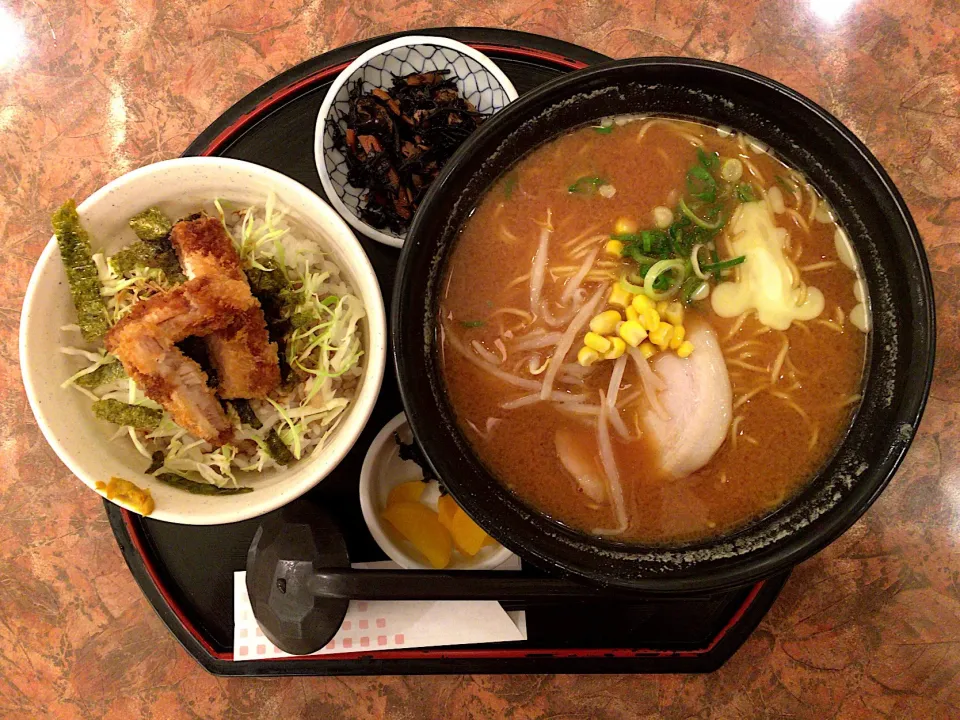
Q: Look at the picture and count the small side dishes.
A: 2